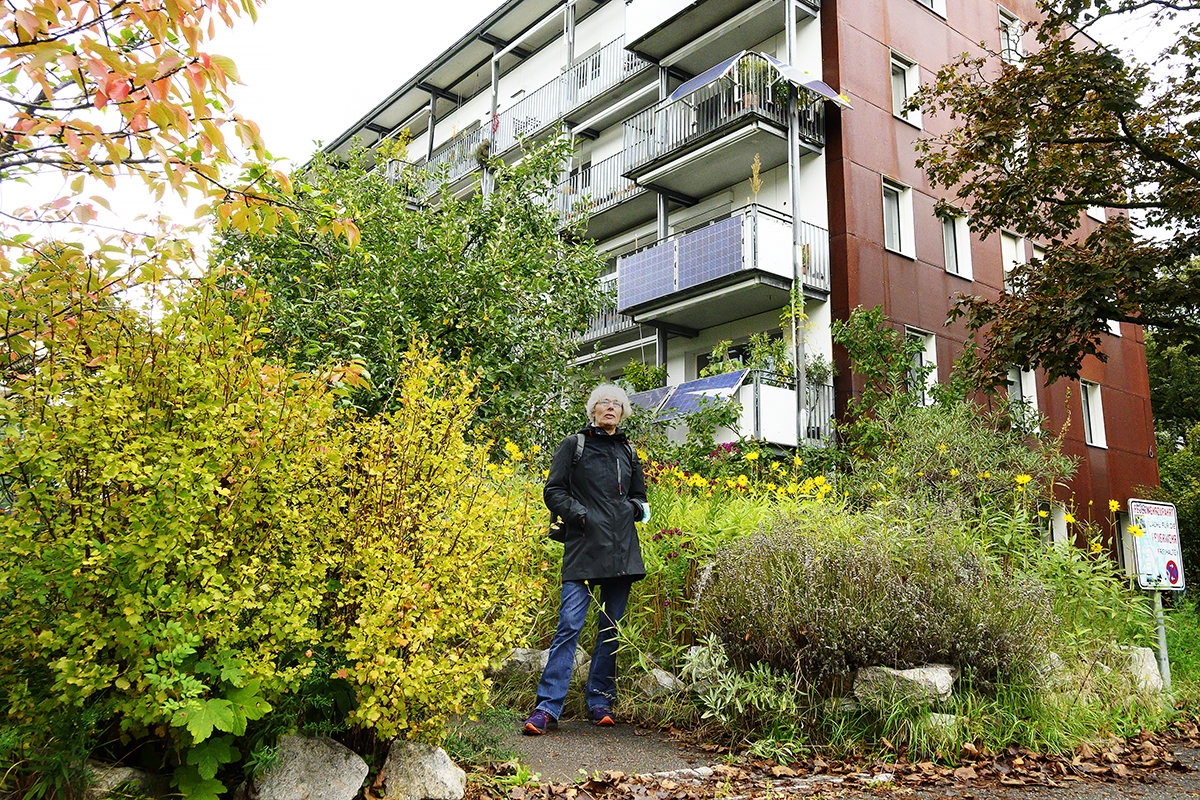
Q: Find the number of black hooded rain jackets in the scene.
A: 1